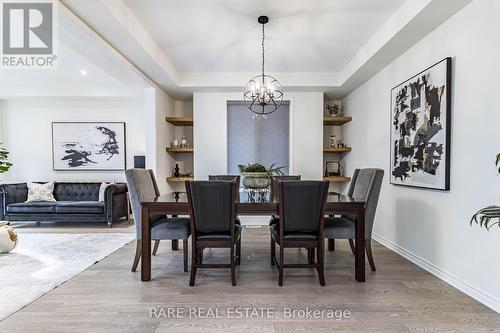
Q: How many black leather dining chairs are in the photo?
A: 4